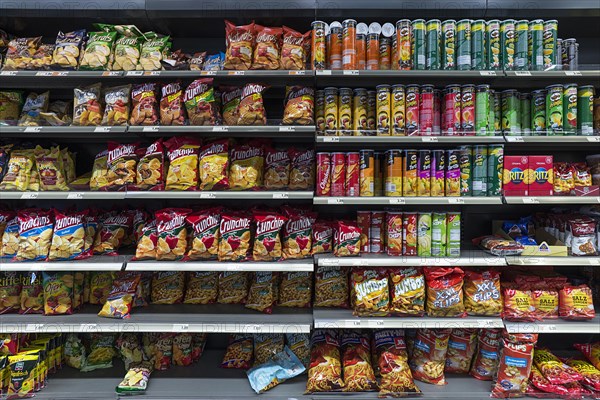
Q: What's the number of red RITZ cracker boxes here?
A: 2